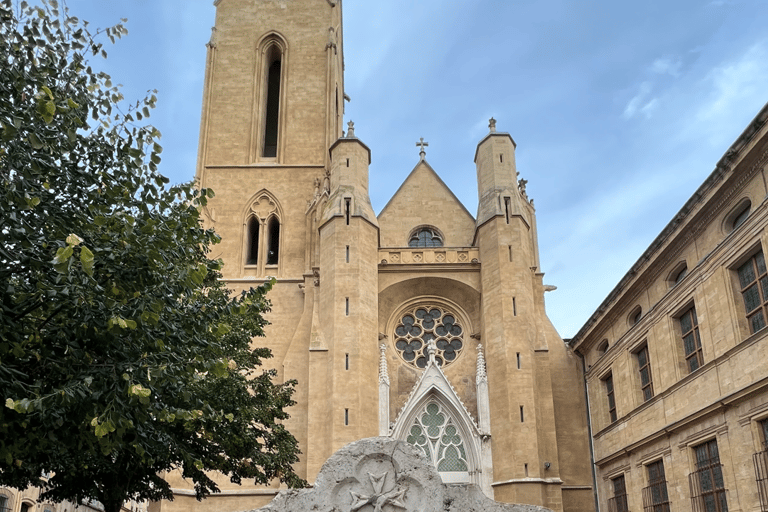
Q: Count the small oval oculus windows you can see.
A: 4